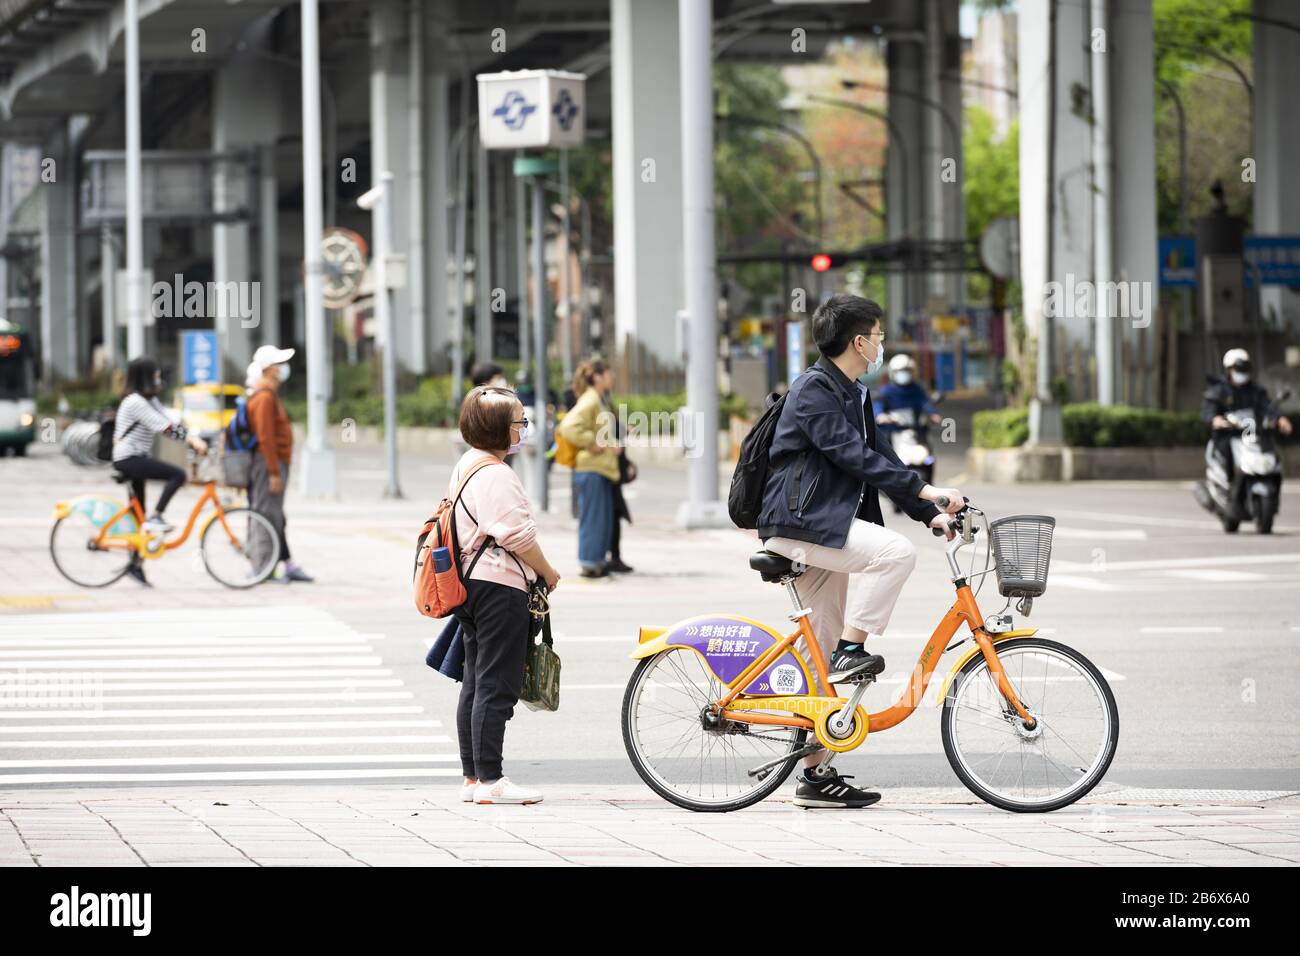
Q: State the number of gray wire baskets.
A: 2